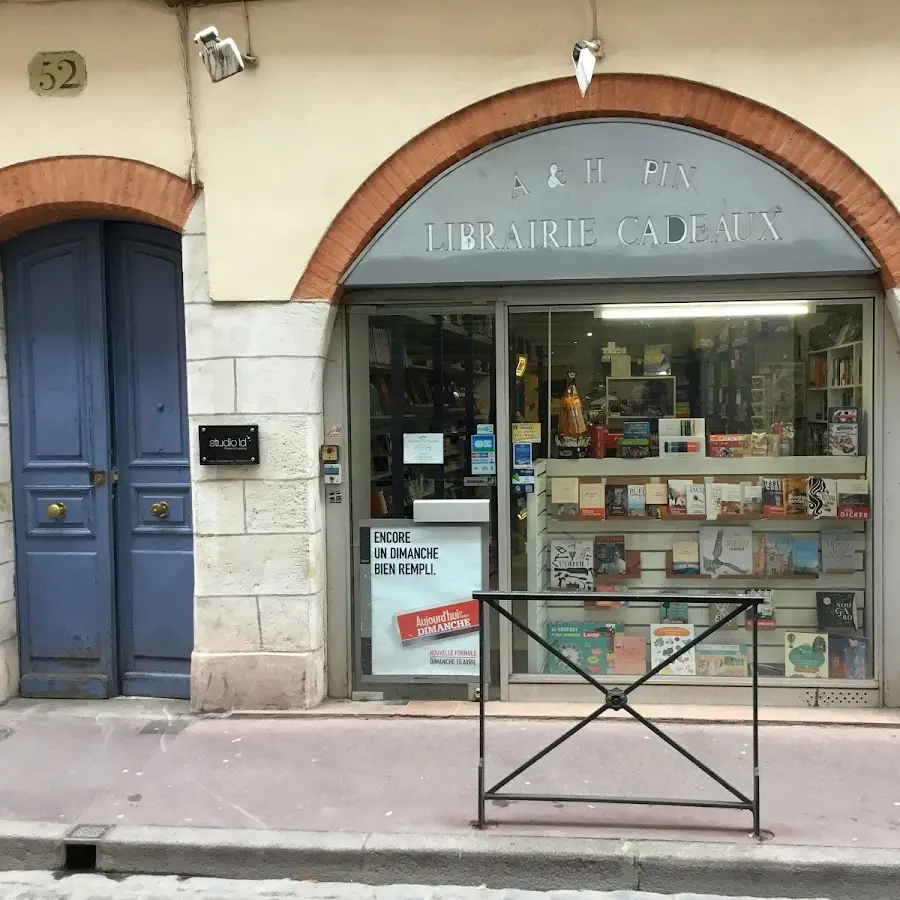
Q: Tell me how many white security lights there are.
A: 2